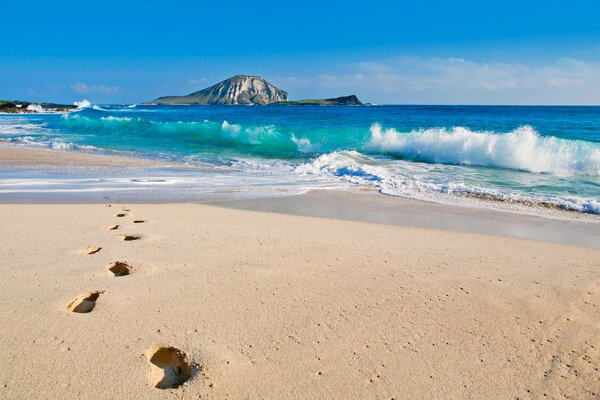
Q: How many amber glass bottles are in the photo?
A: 0